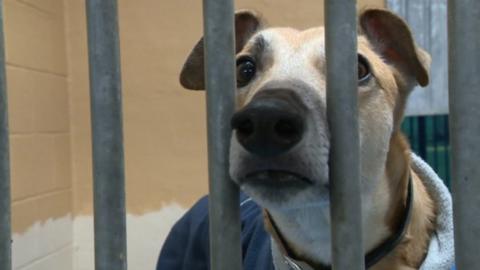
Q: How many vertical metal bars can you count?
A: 5